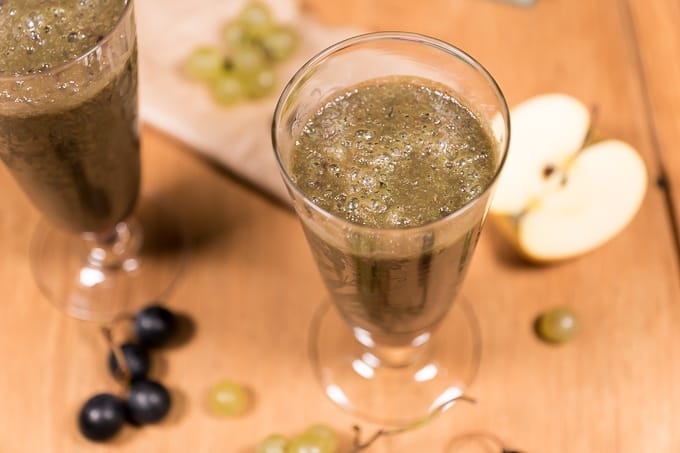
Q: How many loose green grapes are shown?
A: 2